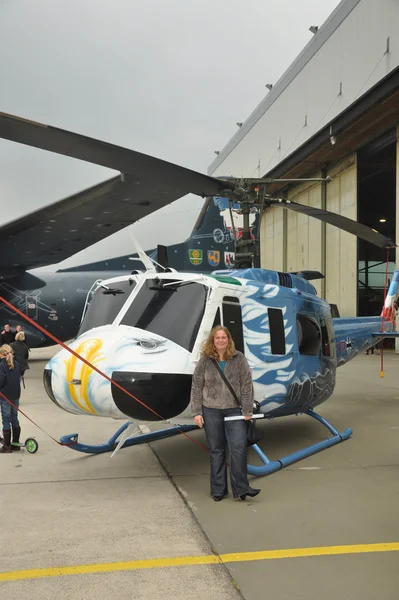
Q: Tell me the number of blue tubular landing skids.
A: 2